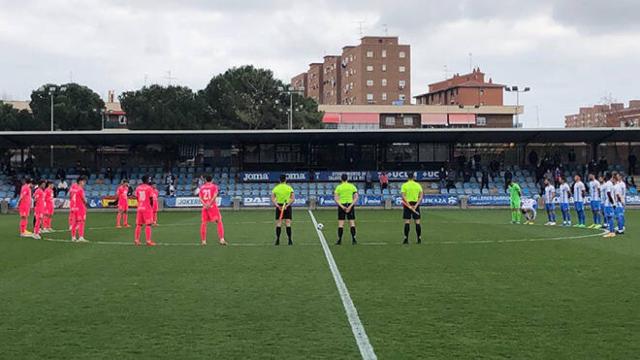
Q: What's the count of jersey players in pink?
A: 9